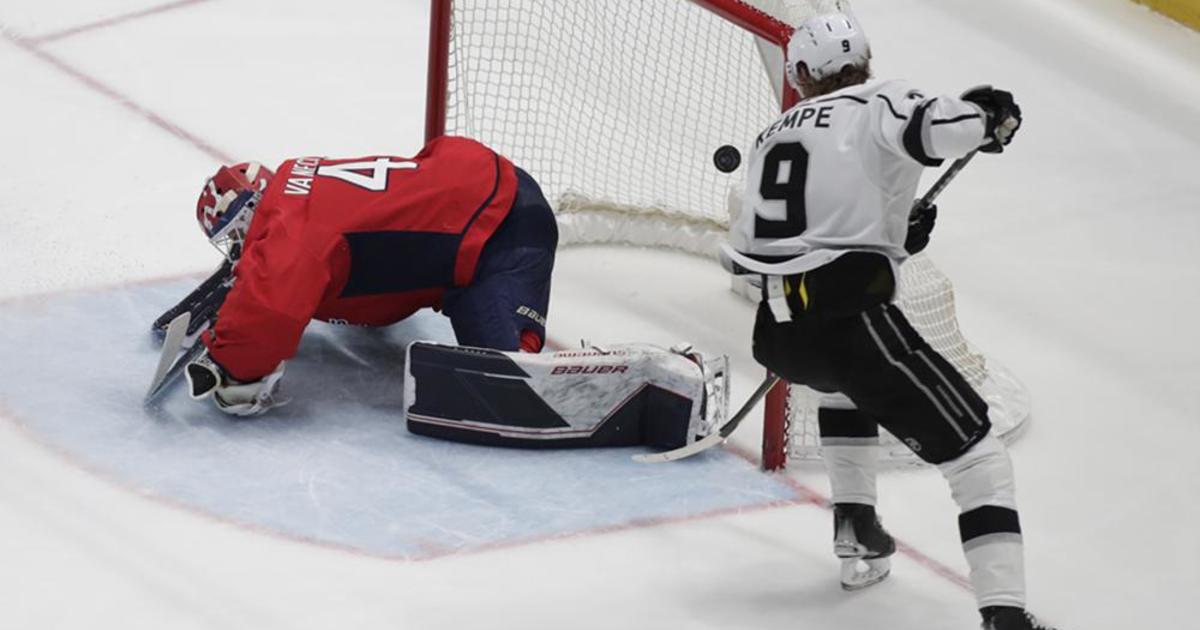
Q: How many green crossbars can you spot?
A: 0